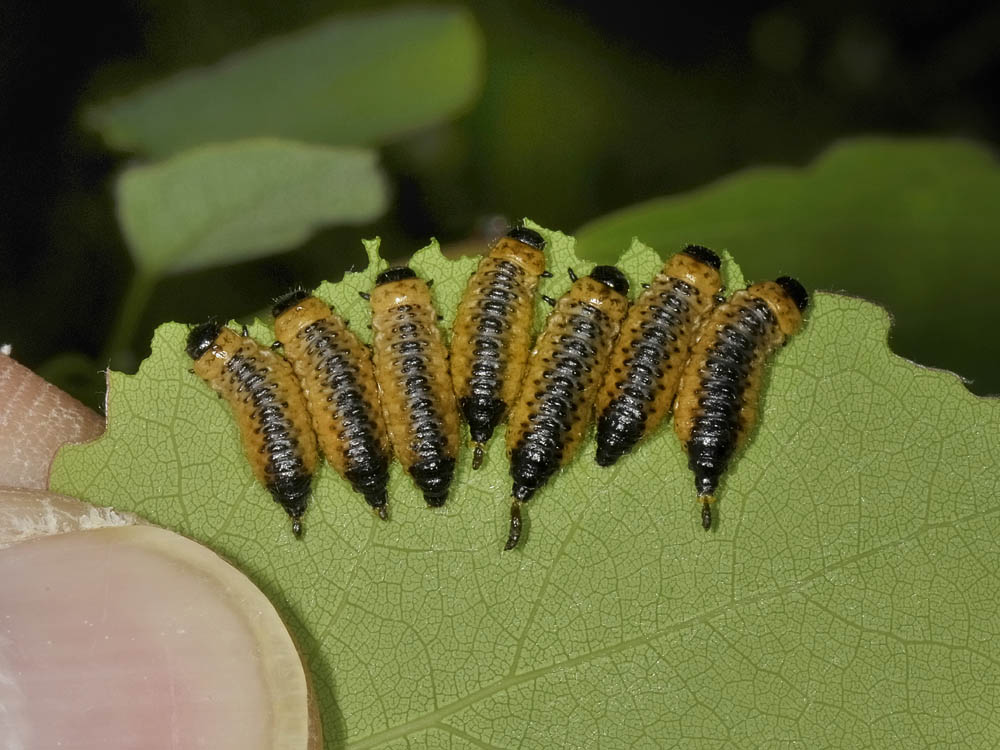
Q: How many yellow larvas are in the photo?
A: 7